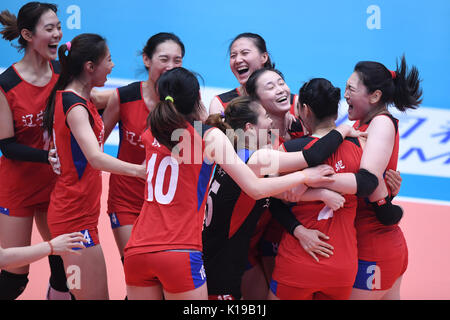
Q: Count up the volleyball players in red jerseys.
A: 8